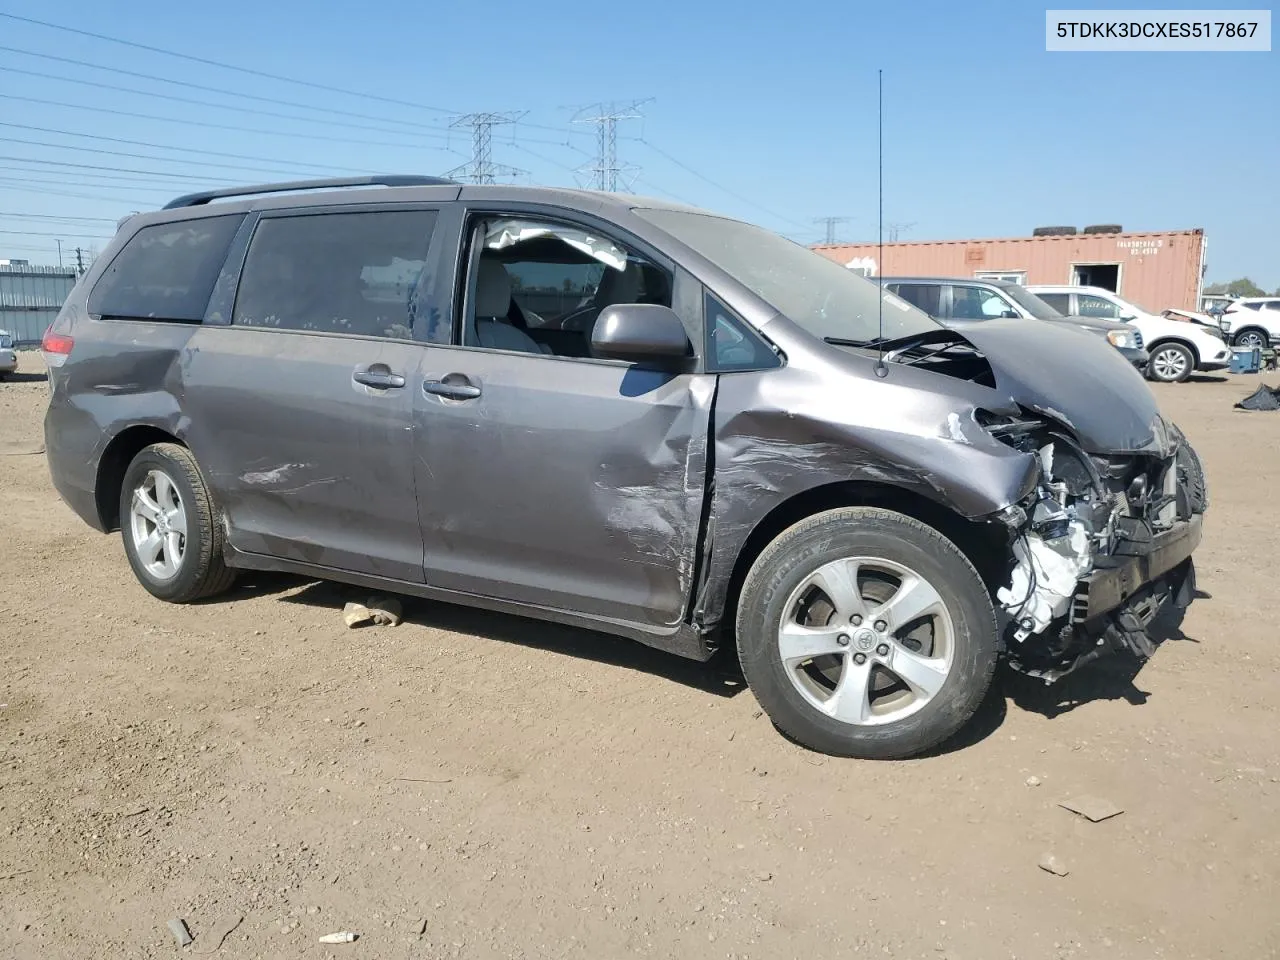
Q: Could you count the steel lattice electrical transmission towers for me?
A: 4